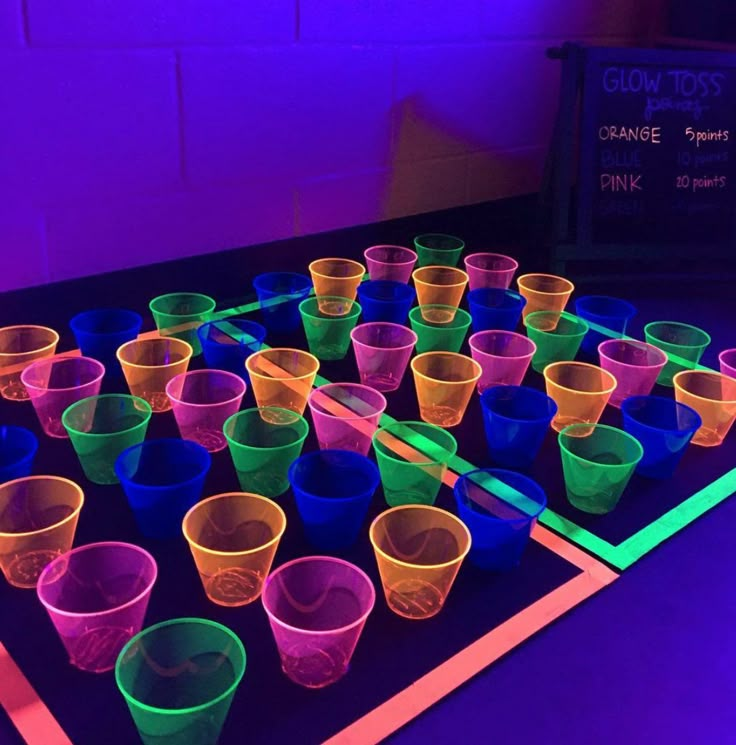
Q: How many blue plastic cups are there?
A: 12